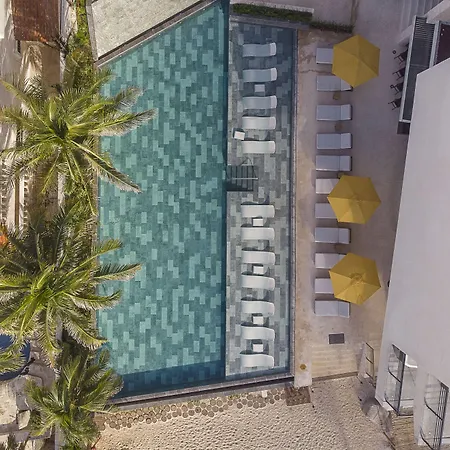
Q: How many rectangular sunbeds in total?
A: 11